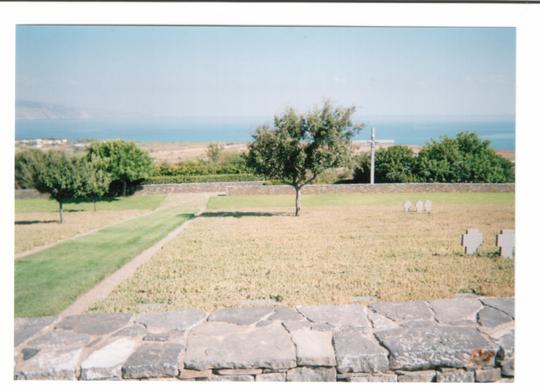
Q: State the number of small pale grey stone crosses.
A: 5